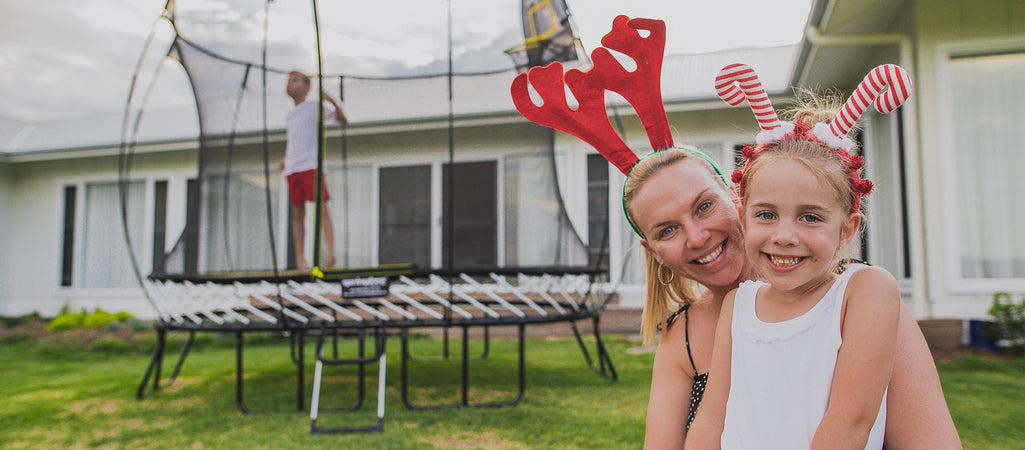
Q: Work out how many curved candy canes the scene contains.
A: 2